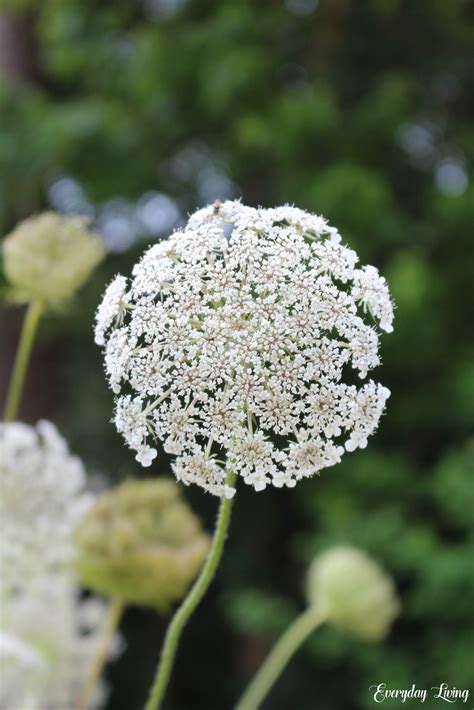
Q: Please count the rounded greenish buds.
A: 3